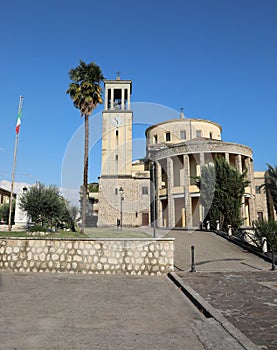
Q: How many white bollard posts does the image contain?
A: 4